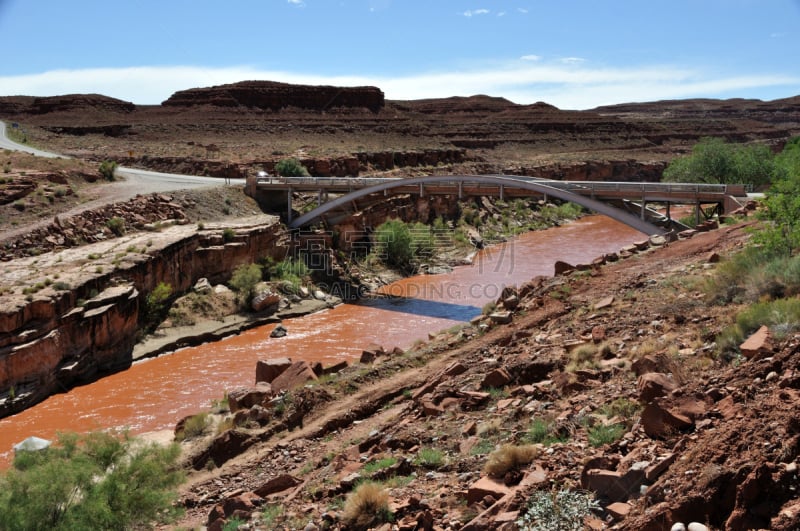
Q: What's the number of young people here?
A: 0